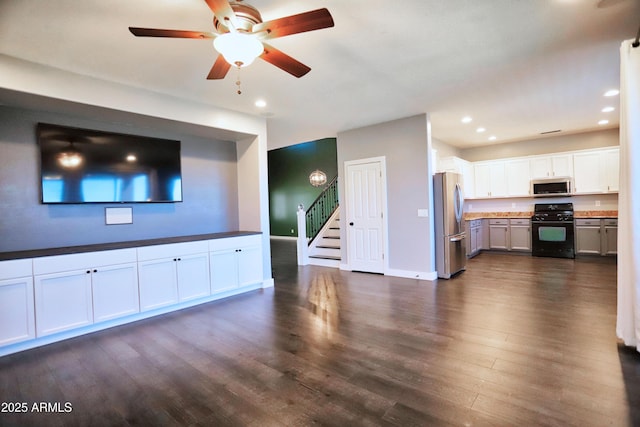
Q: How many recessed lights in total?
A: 7